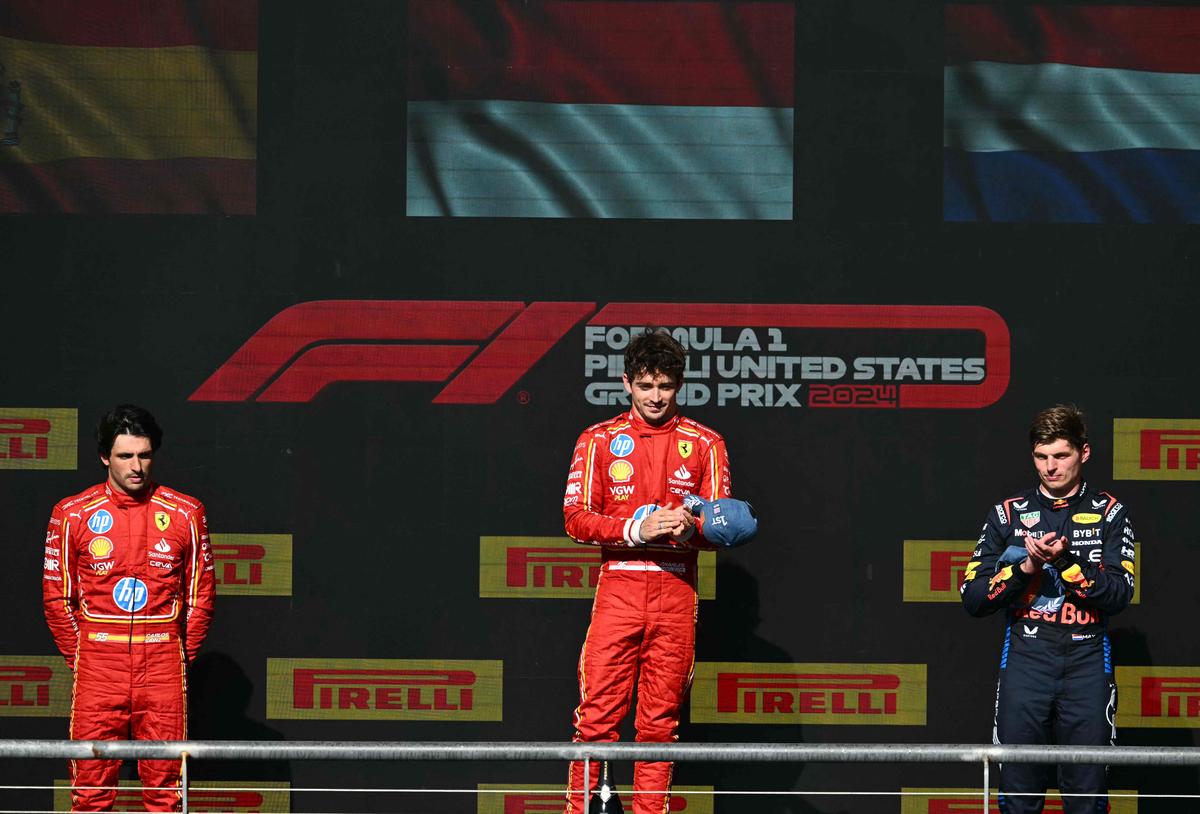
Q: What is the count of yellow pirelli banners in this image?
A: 12